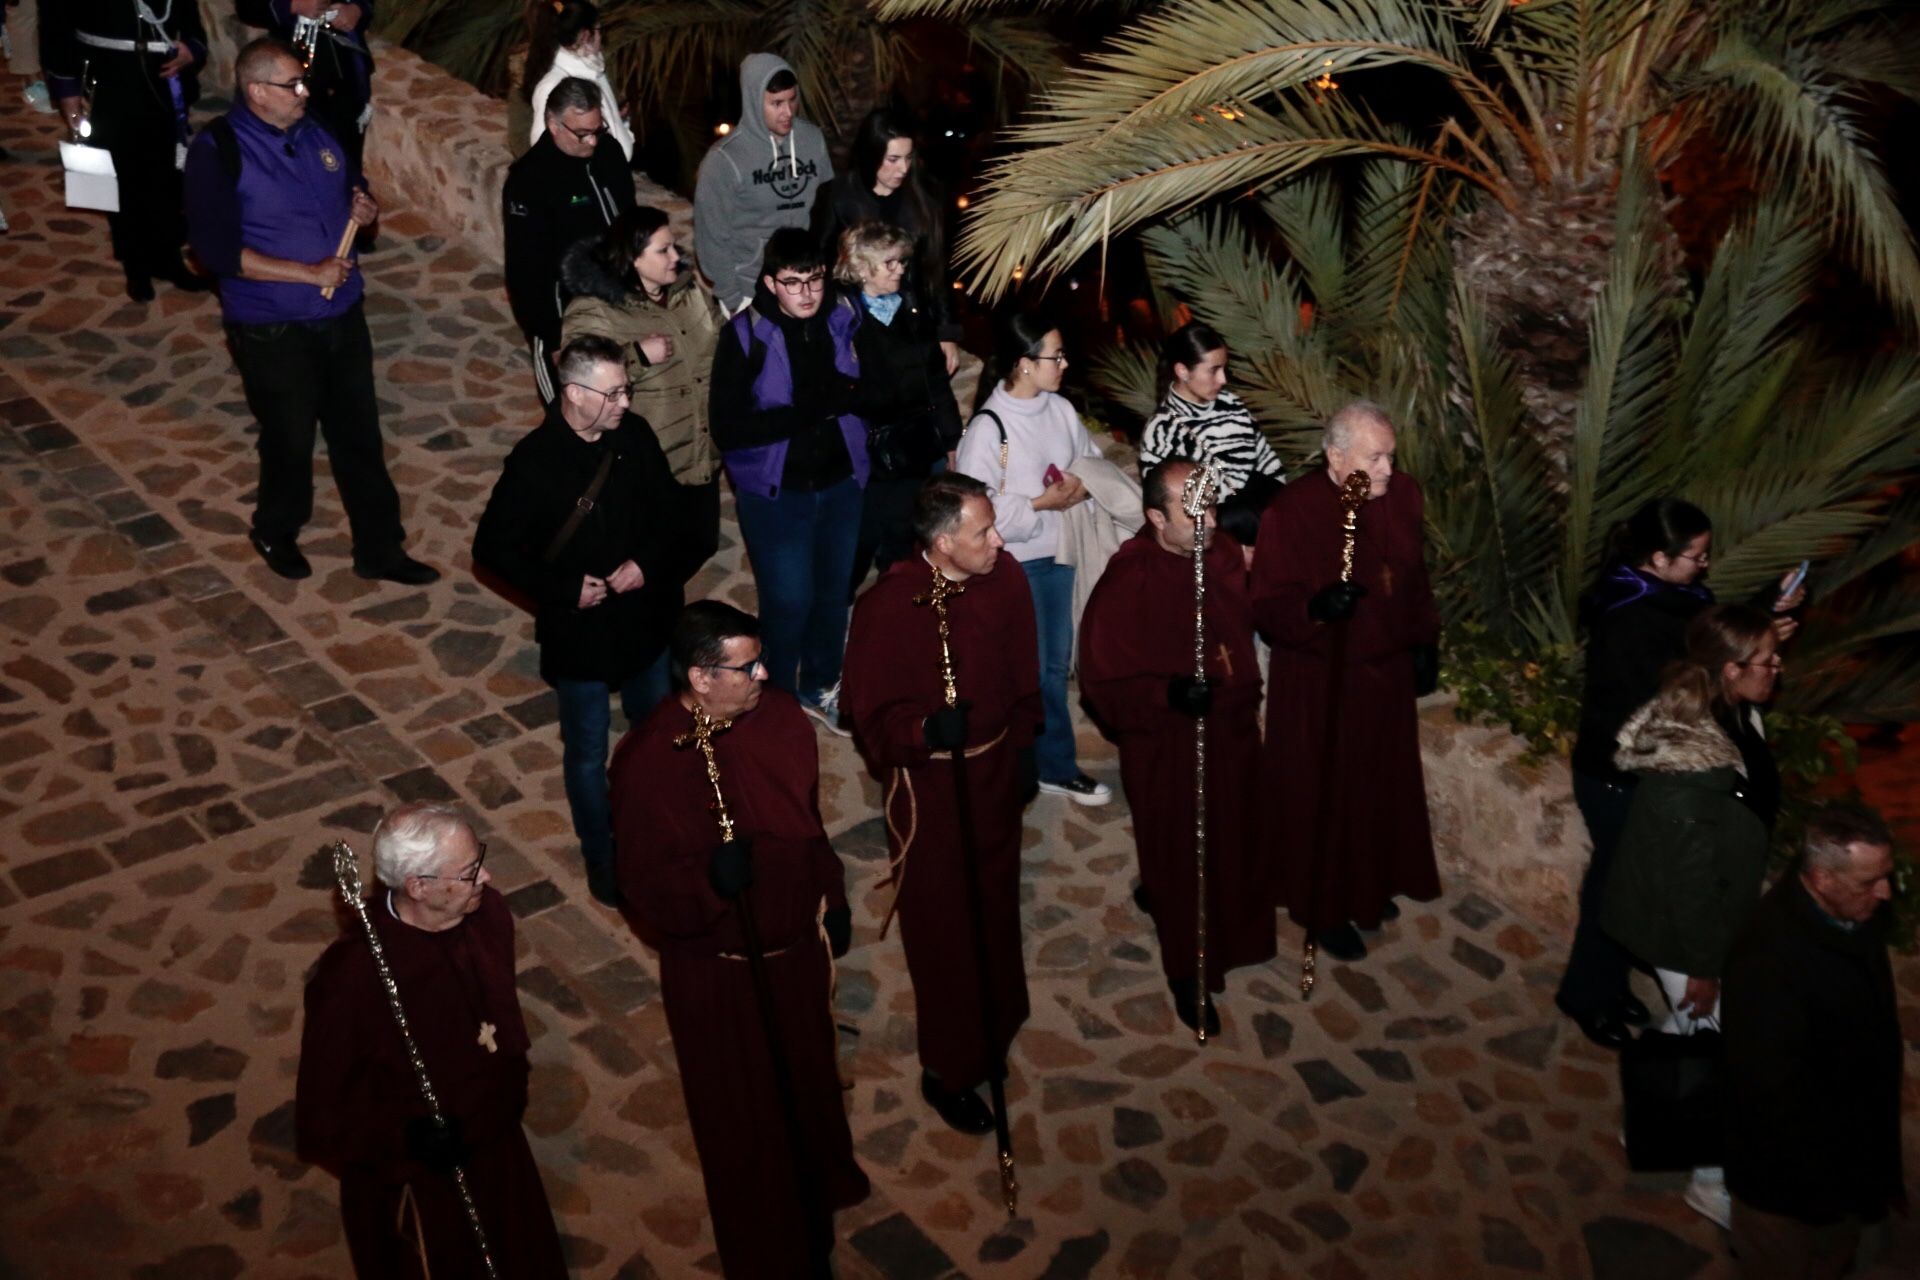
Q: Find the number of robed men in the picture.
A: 5